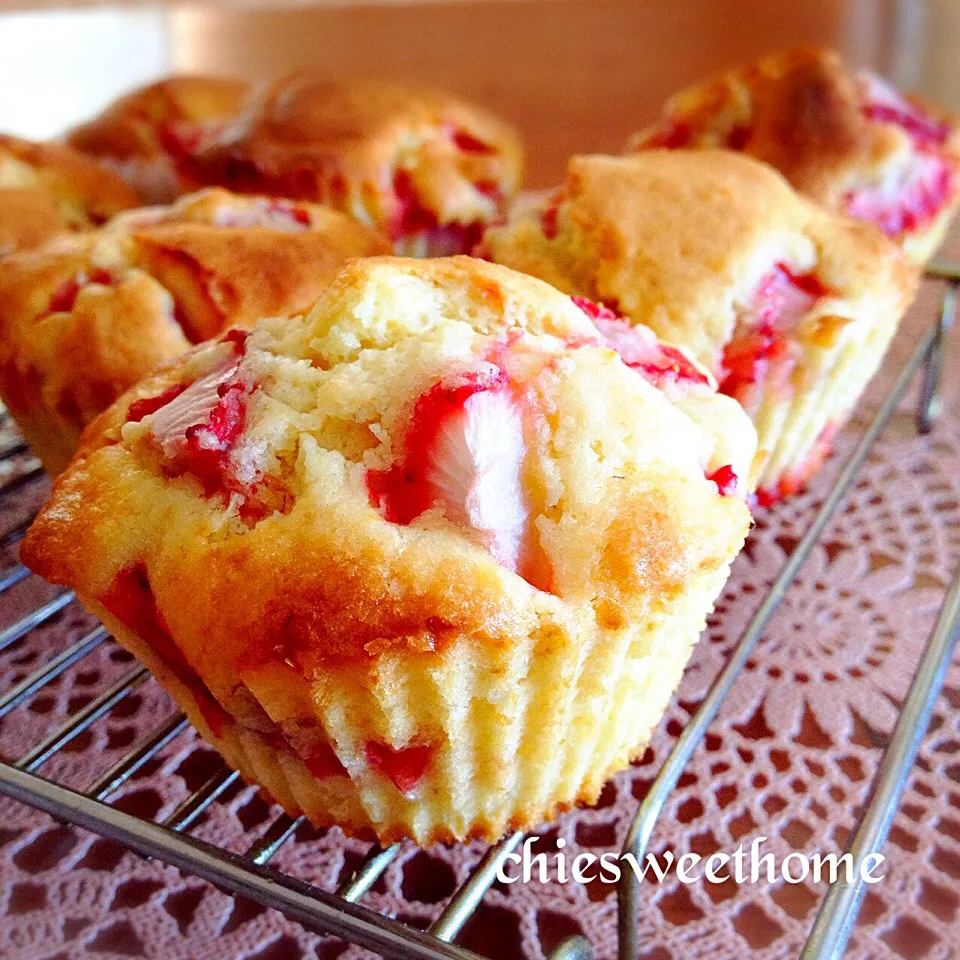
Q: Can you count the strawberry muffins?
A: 7